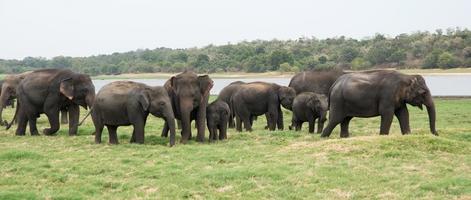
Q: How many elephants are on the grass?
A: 10